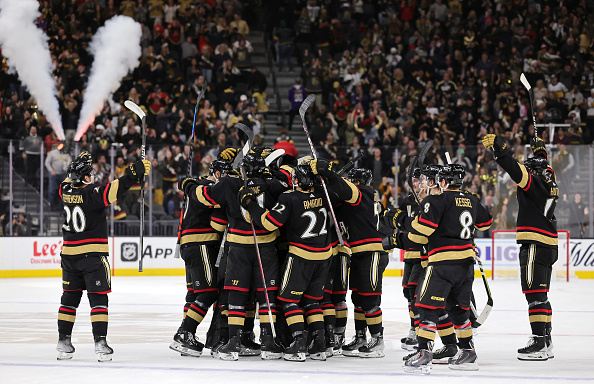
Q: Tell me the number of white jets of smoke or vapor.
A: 2